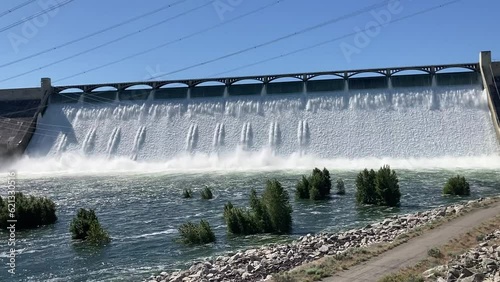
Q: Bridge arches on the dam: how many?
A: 11